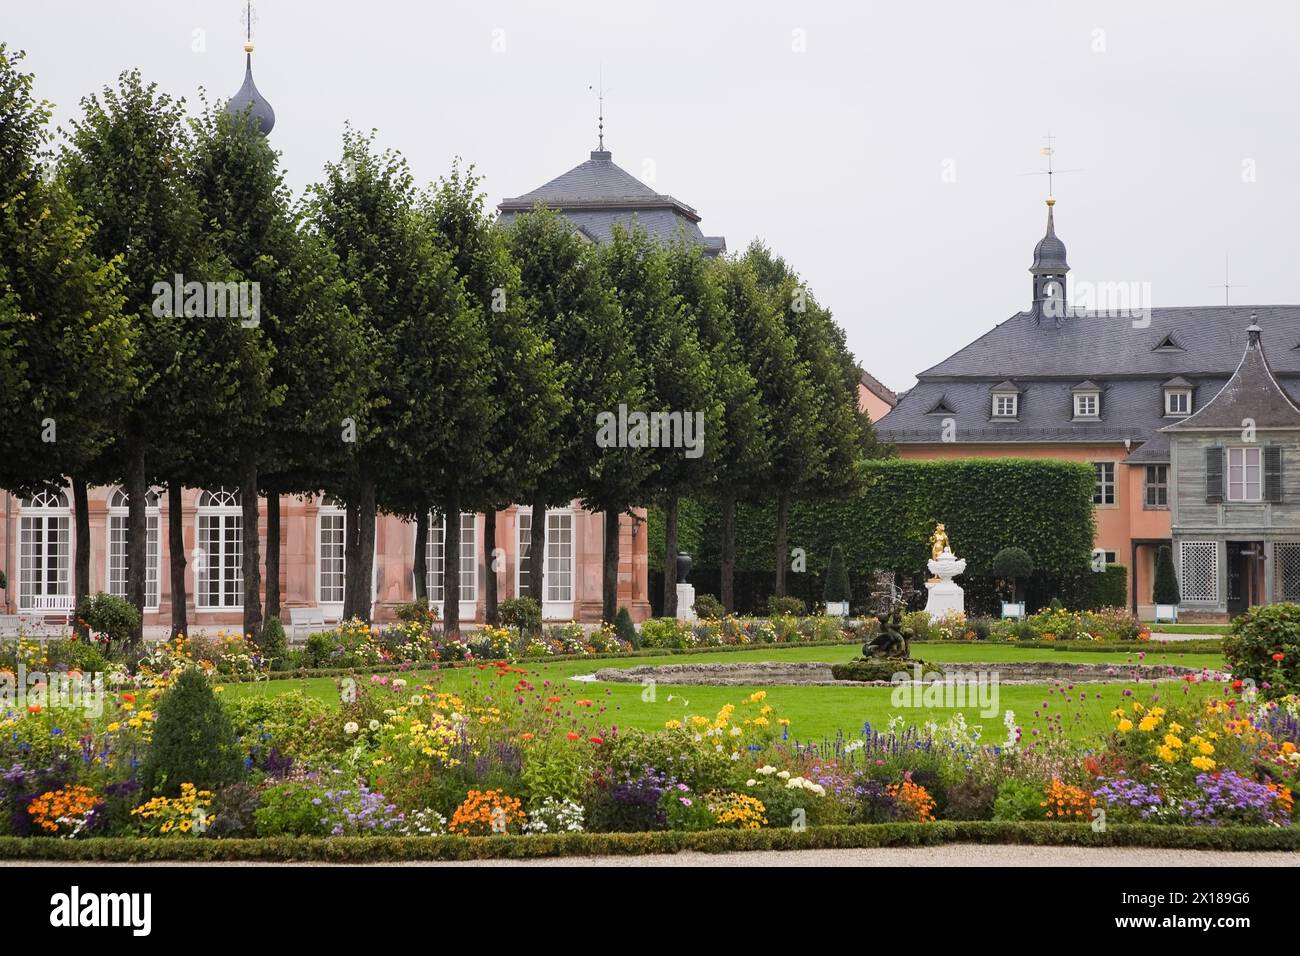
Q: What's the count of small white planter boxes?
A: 3